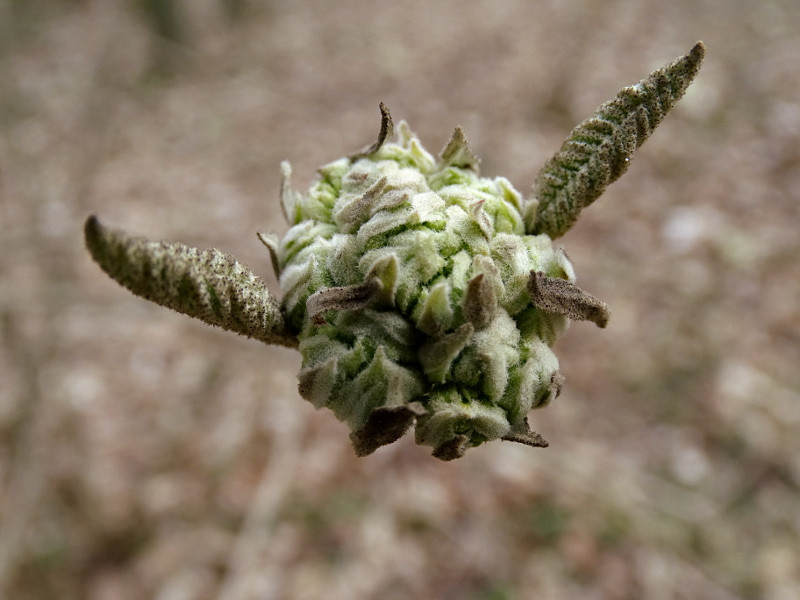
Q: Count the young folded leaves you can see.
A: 2